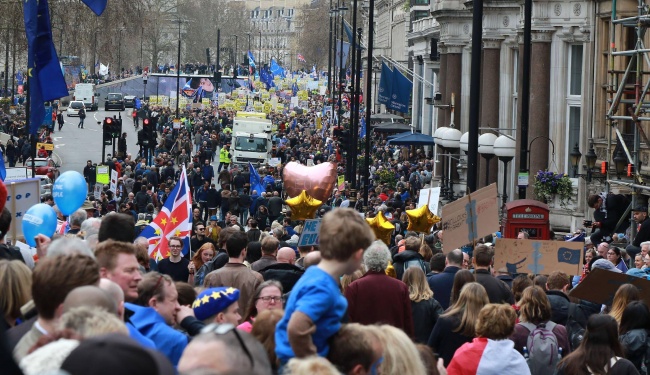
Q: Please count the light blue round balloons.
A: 2